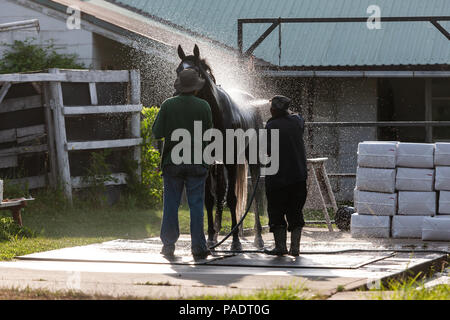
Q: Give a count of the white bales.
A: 12